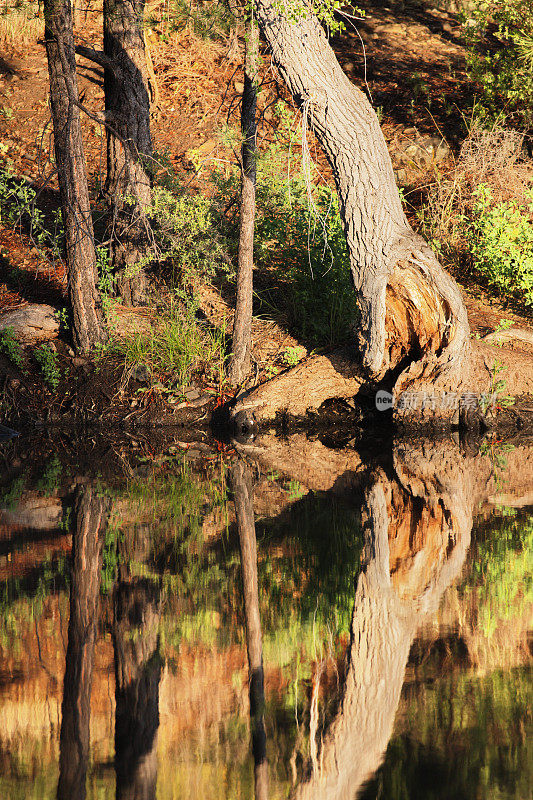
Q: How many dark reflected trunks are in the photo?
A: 3